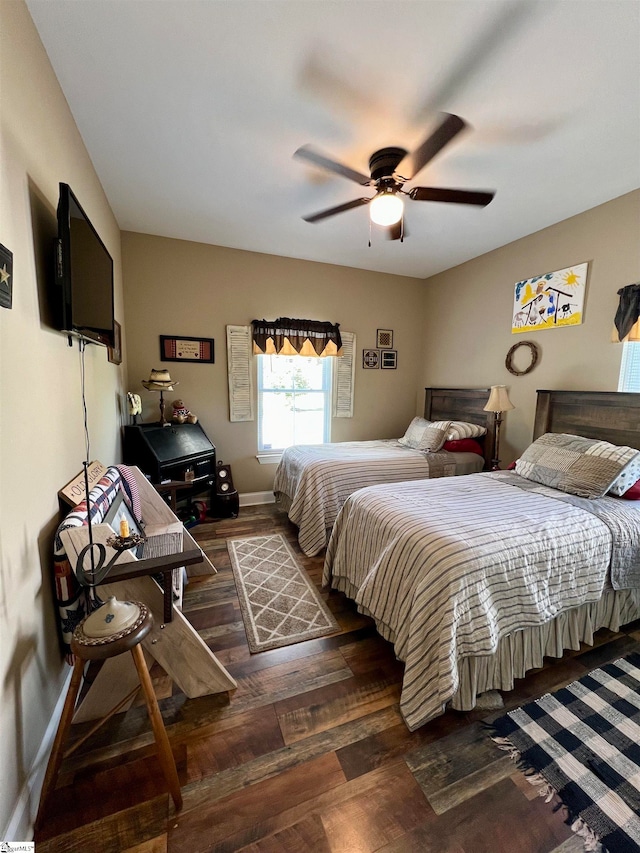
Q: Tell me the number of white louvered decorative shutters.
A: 2